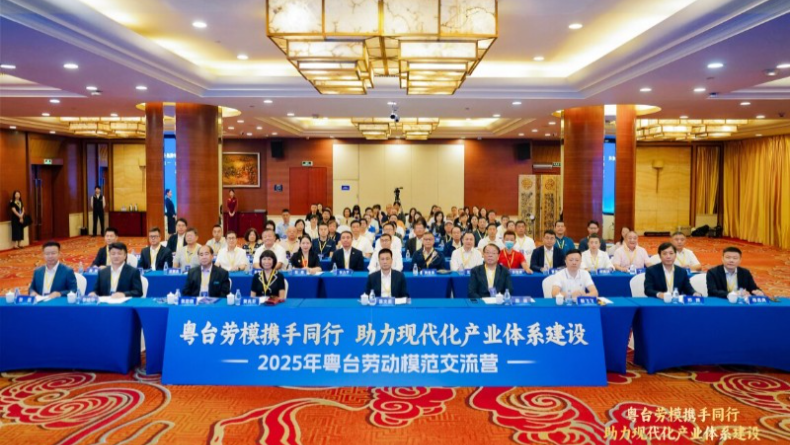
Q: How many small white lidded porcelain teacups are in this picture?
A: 9